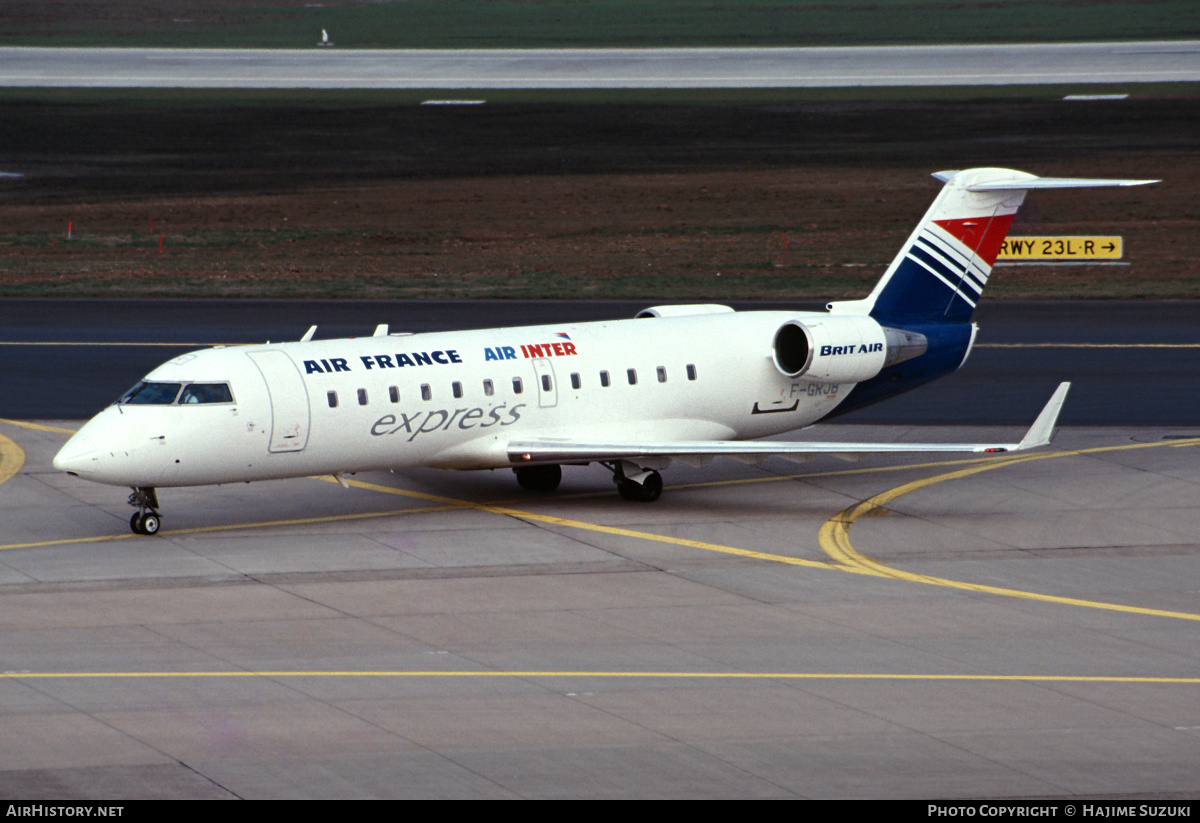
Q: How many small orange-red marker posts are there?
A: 4